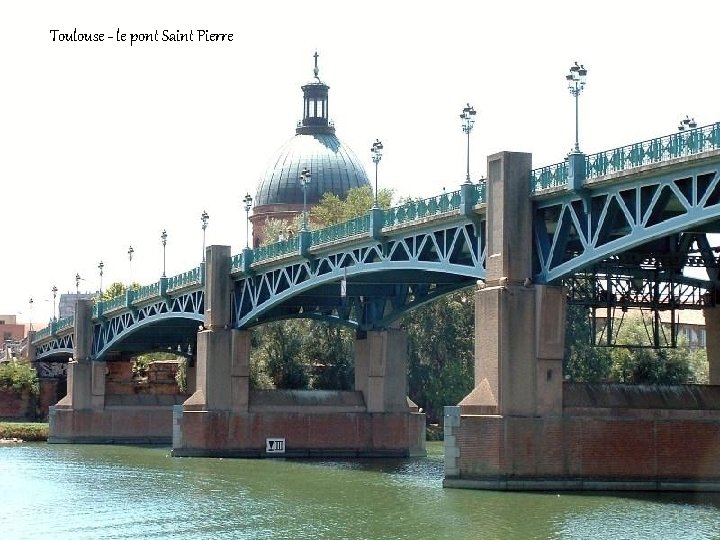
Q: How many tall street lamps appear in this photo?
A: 13